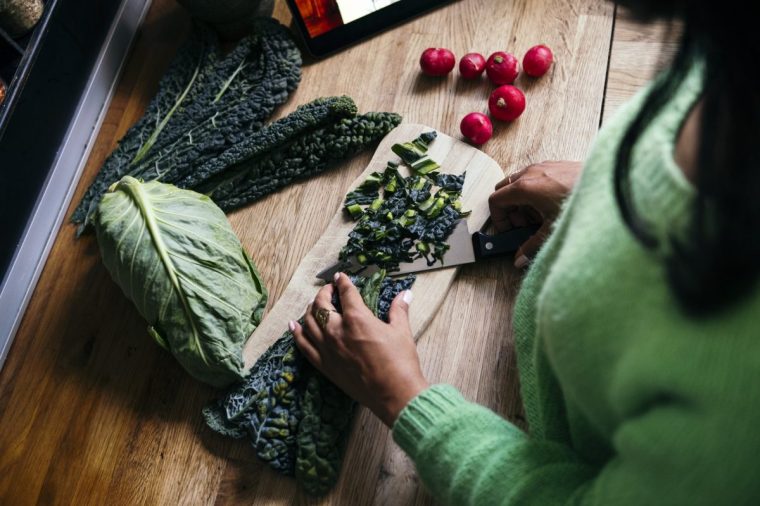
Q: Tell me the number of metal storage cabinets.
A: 0